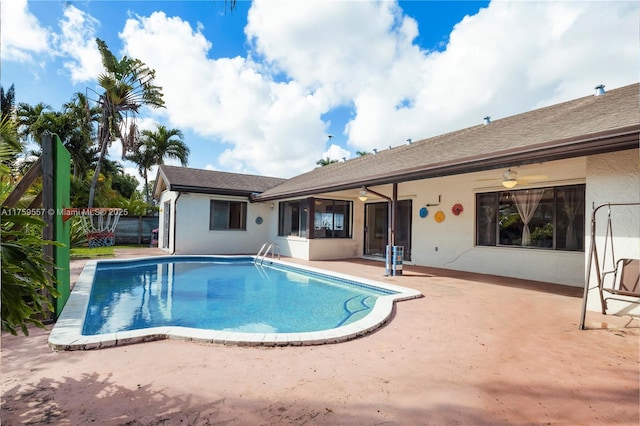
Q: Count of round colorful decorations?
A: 3